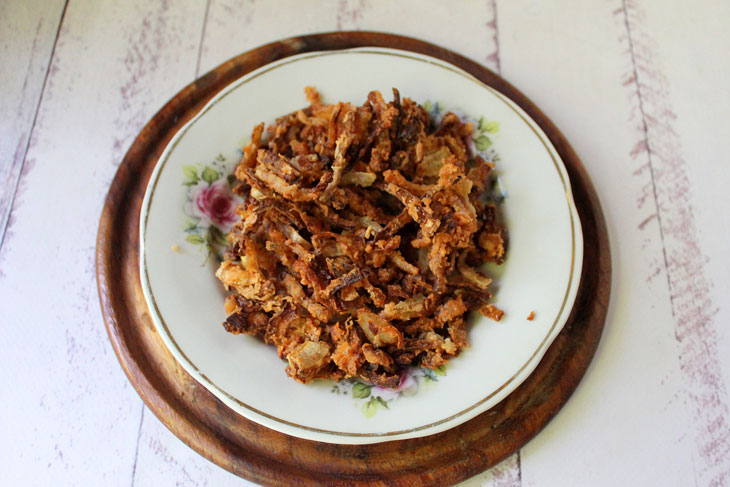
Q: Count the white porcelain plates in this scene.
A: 1